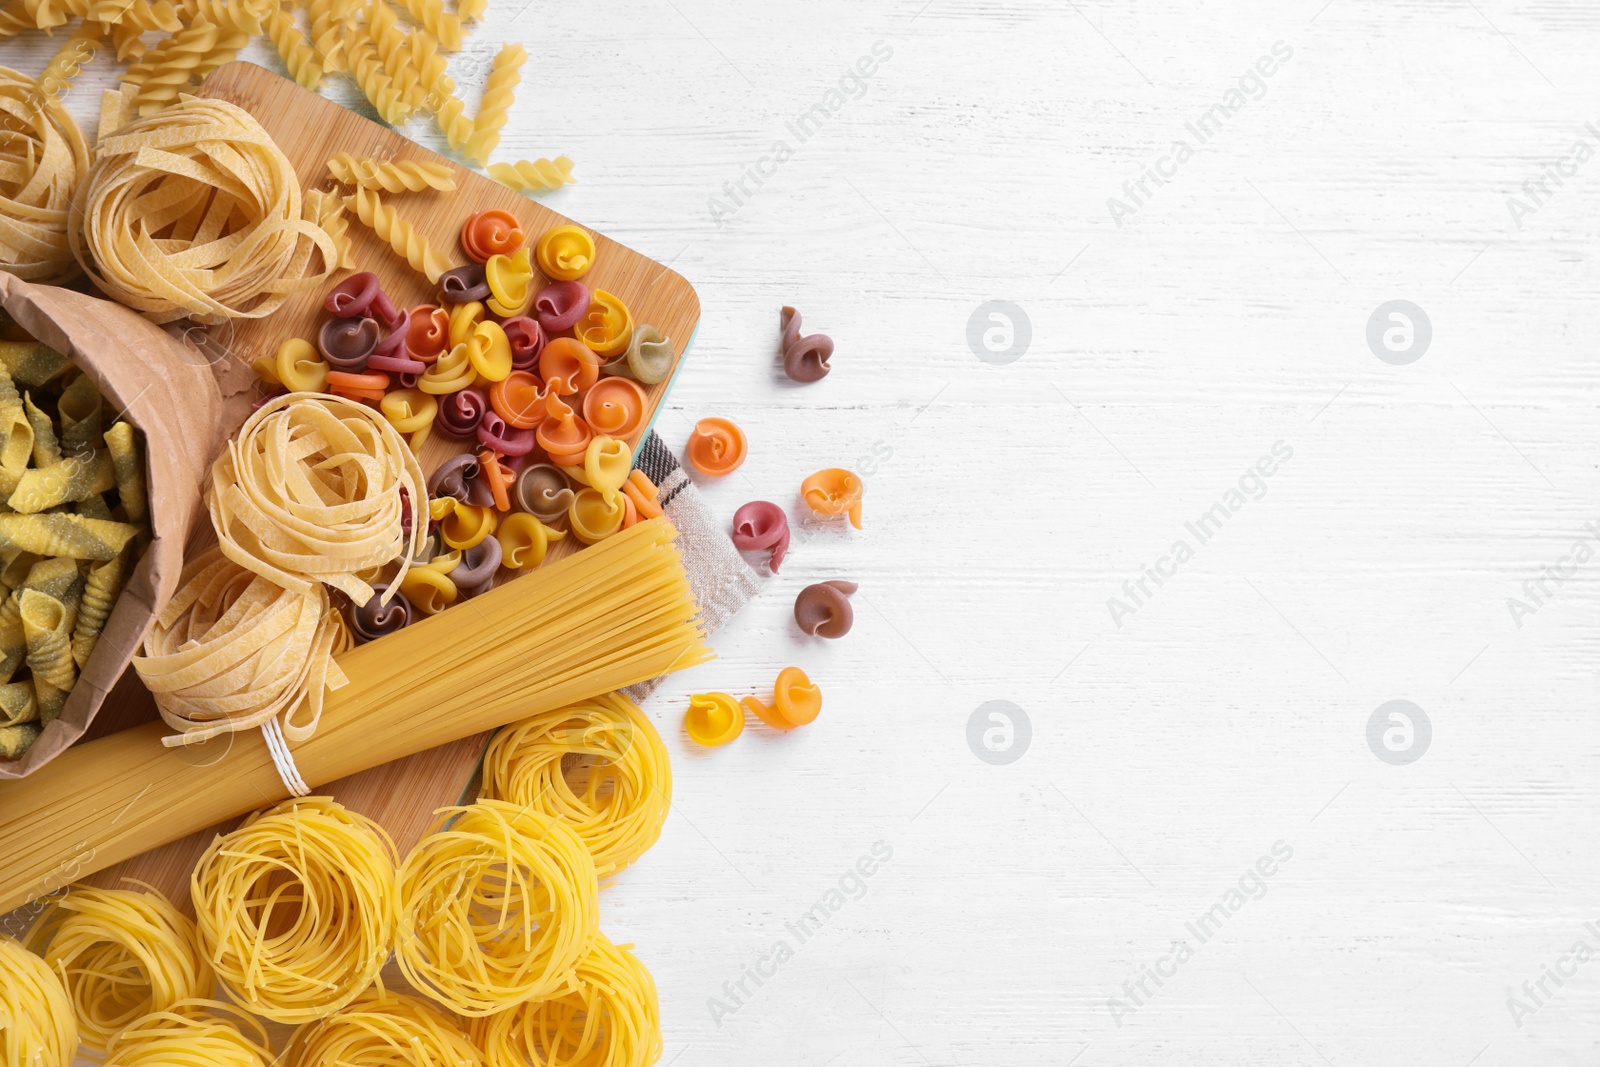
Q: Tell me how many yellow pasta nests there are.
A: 8